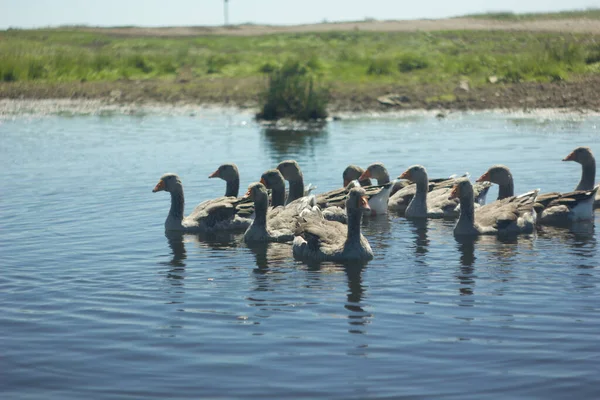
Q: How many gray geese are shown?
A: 12